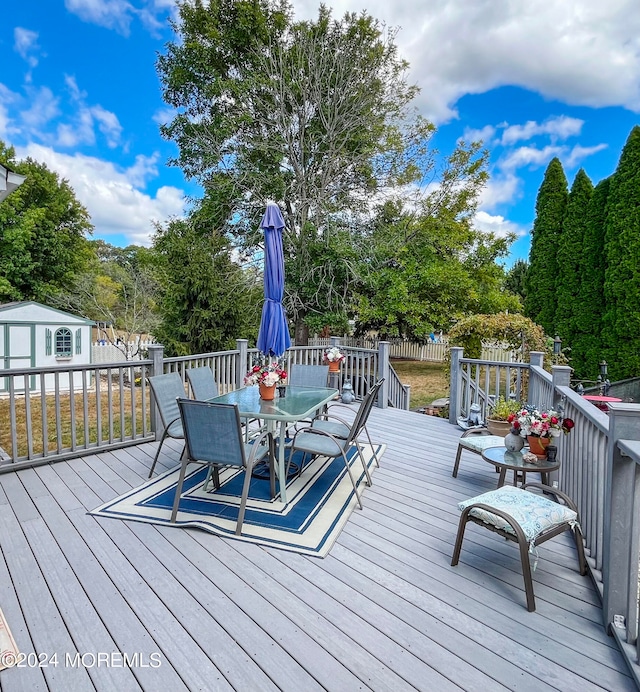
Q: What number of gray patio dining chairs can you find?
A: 6